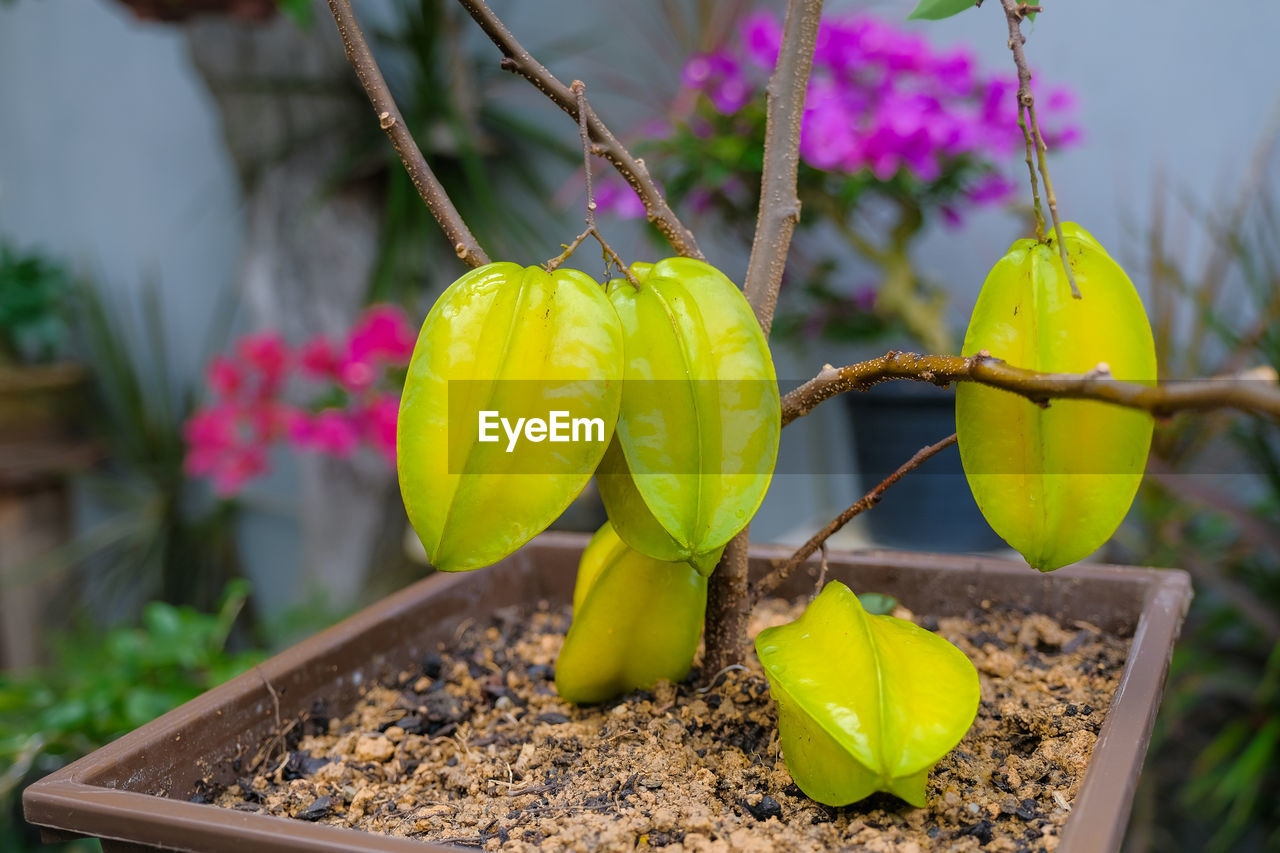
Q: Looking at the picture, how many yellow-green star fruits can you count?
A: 5